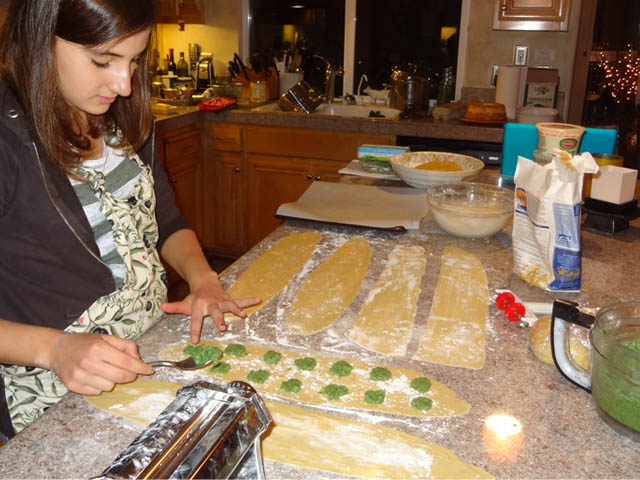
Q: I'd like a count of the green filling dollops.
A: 13